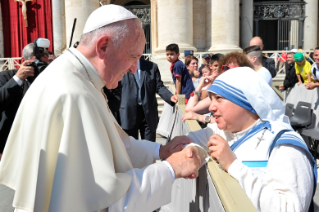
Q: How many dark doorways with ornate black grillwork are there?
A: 2